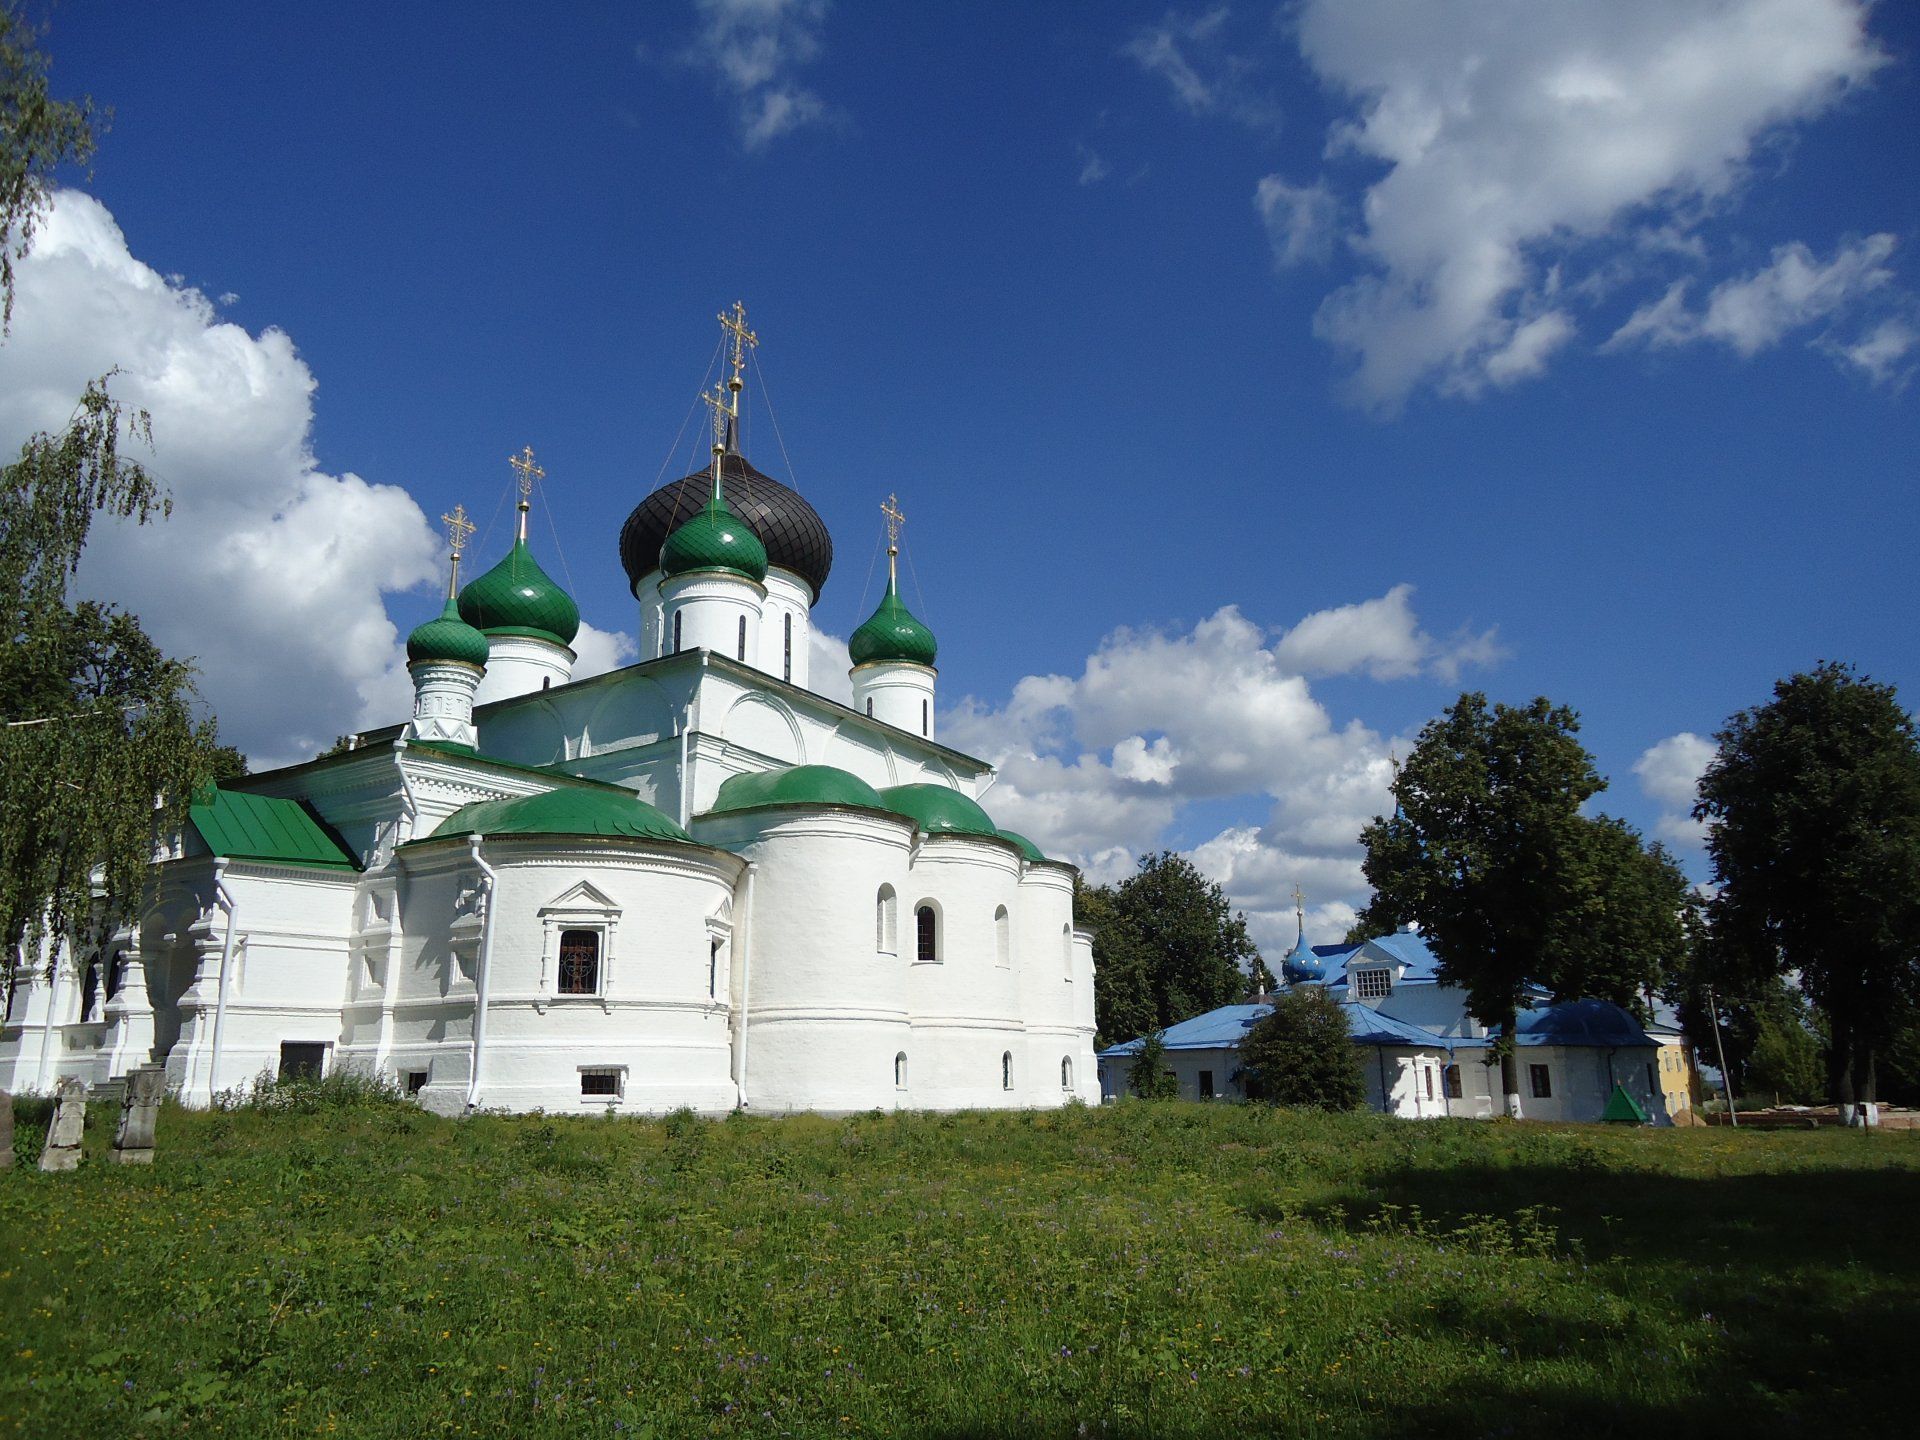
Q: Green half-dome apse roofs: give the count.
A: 4